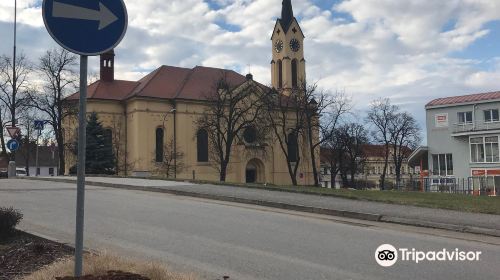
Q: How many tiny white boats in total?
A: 0